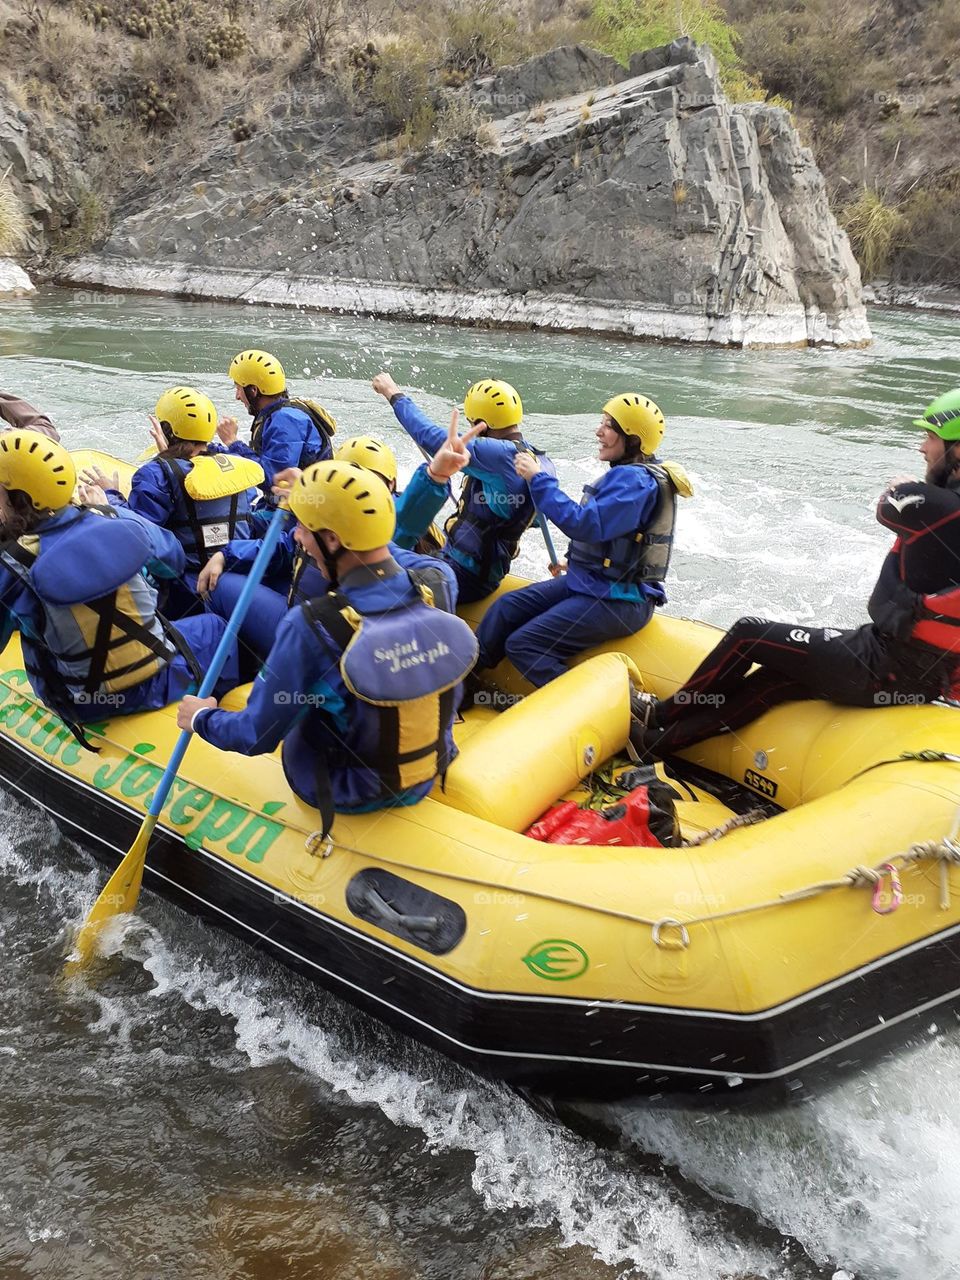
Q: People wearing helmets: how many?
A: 8